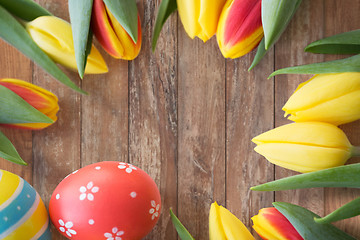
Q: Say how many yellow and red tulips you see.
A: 4